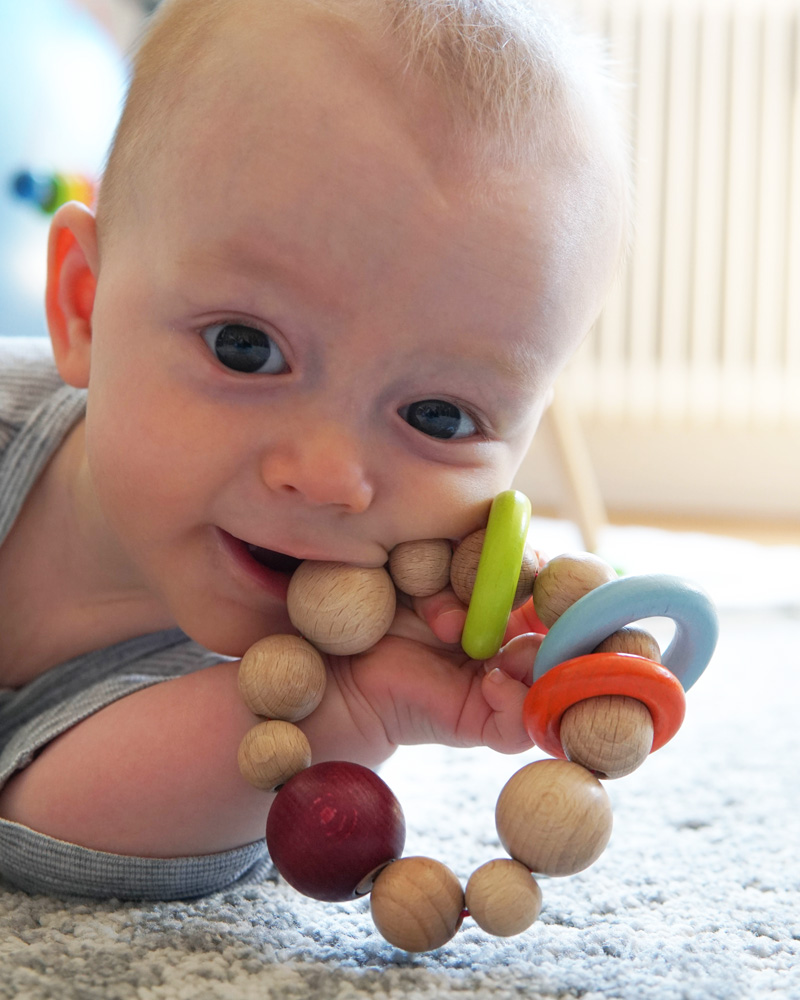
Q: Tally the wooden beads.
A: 12